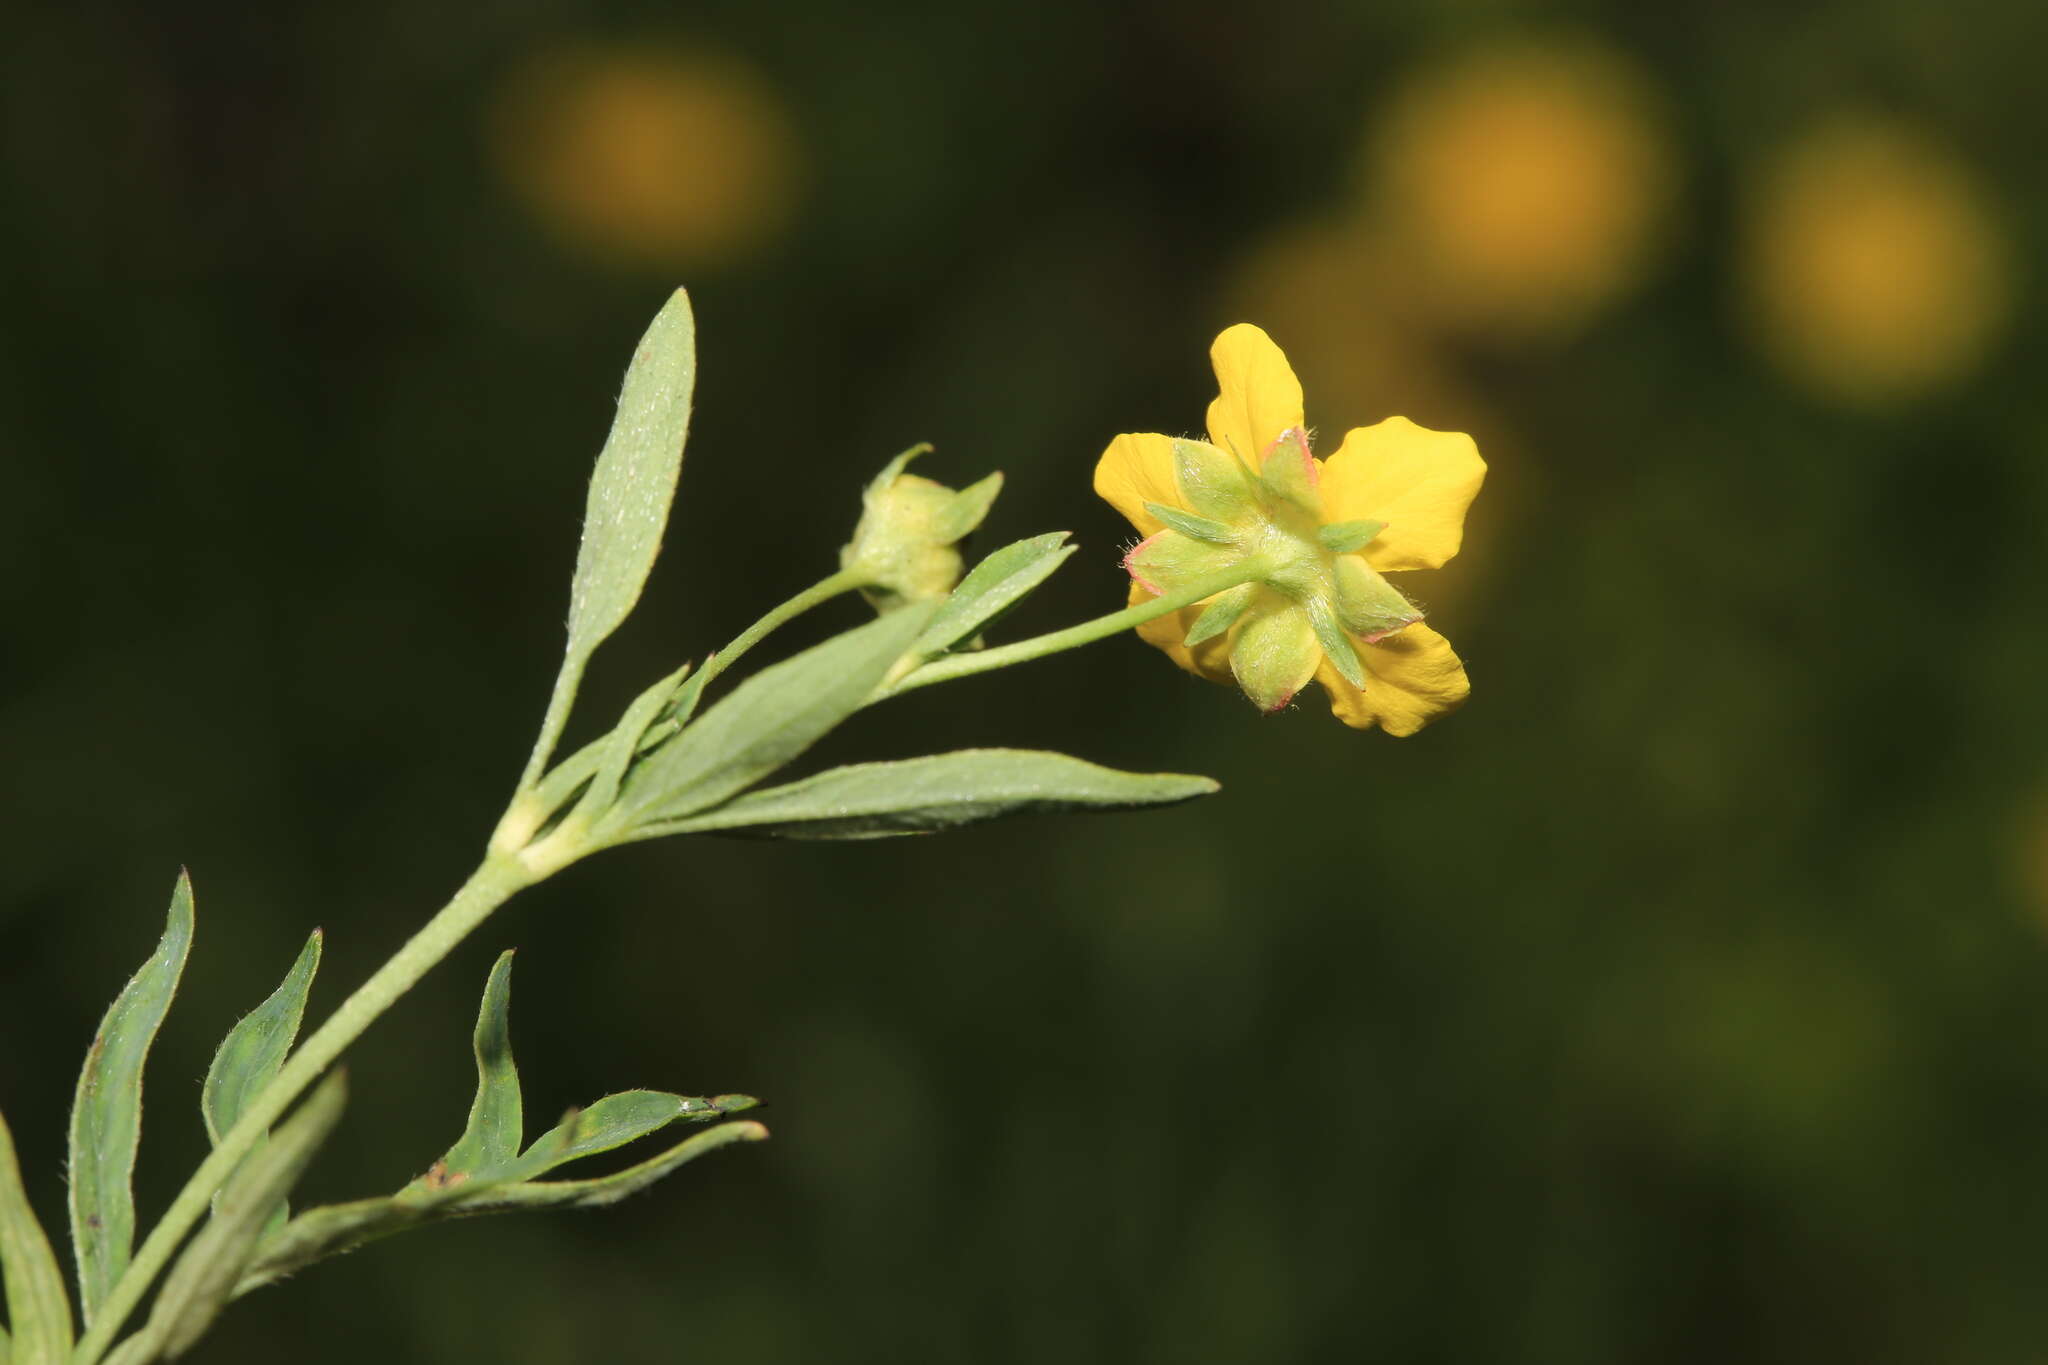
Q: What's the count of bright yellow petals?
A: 5